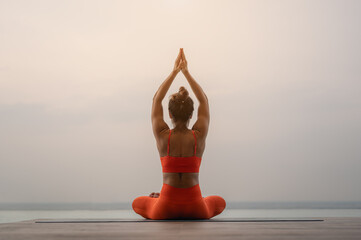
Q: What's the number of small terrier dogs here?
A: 0